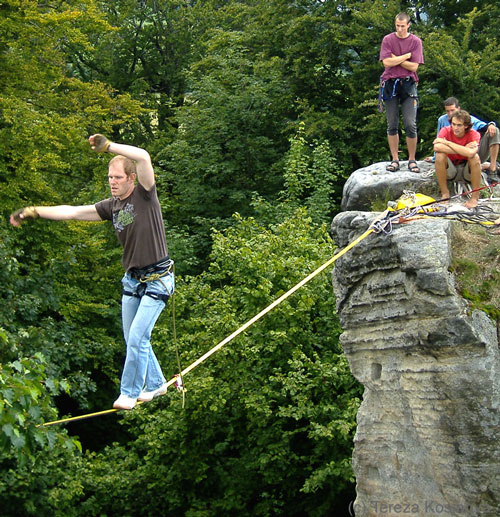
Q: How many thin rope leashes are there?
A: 1